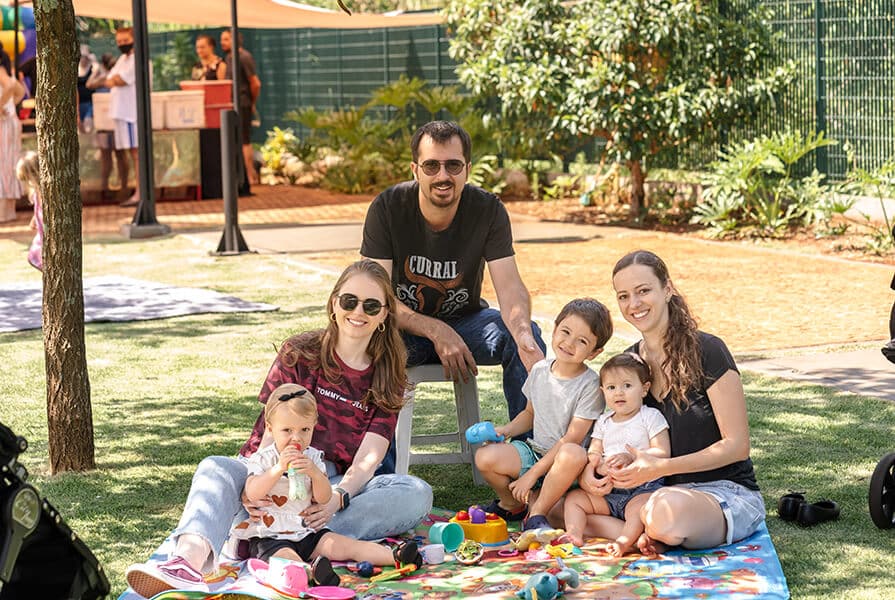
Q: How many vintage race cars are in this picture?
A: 0